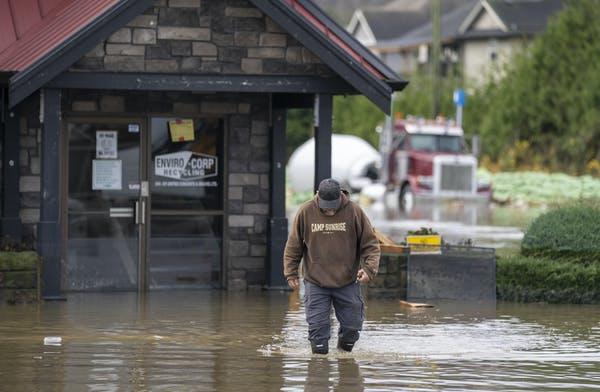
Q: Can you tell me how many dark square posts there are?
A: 4